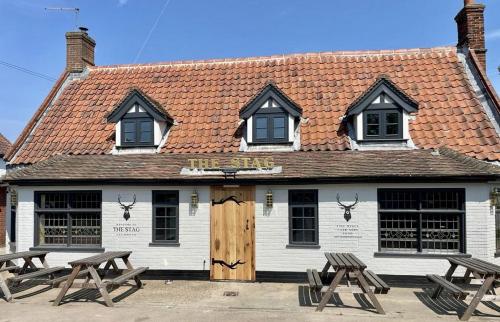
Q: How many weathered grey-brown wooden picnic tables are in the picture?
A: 4